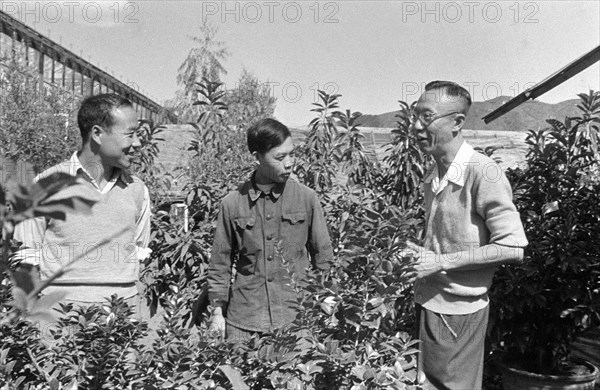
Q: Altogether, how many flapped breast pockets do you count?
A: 2